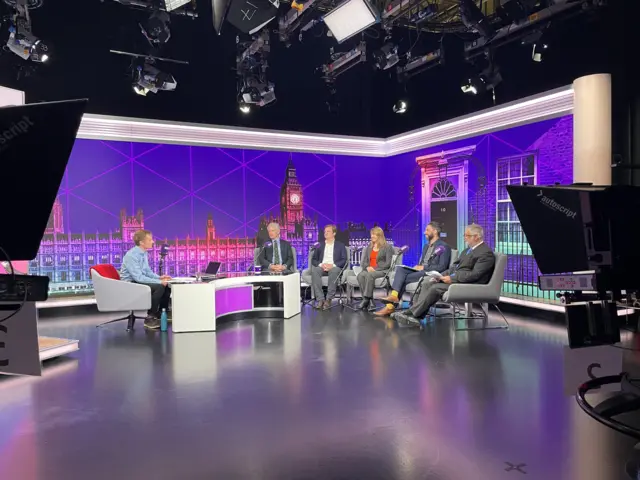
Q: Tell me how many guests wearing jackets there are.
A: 5